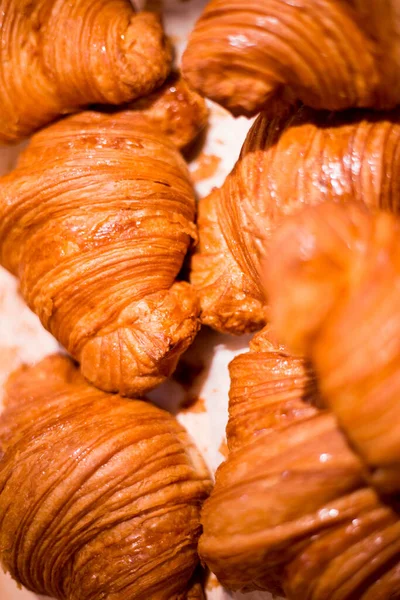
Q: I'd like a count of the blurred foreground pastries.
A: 1